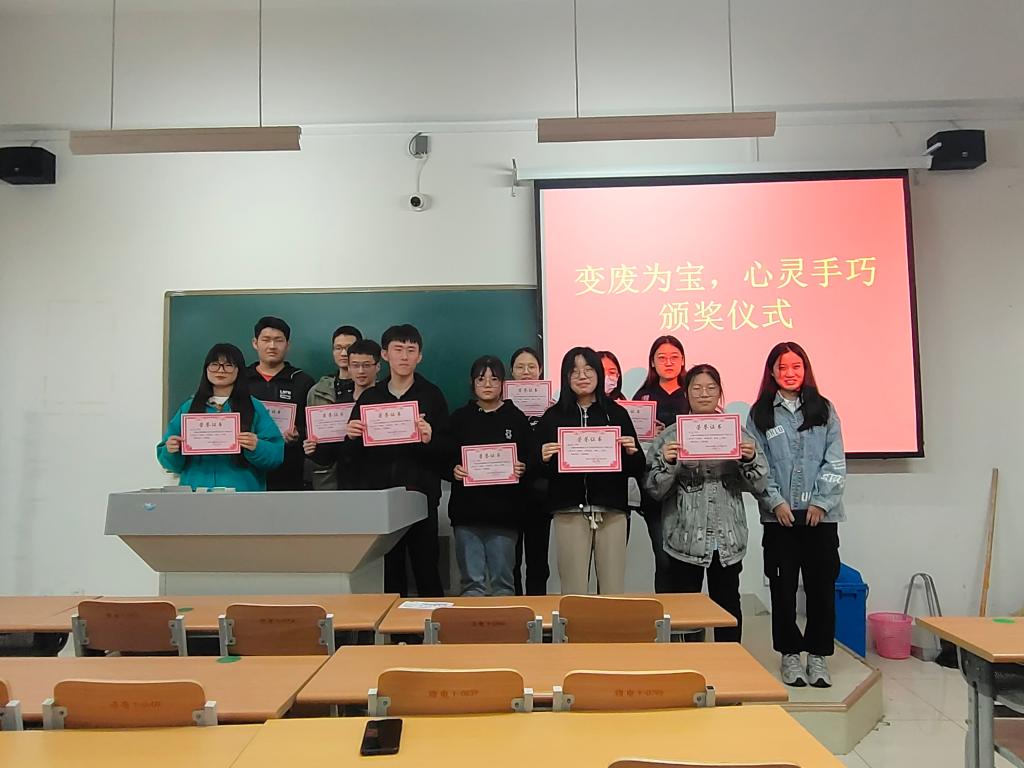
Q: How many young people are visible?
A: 12